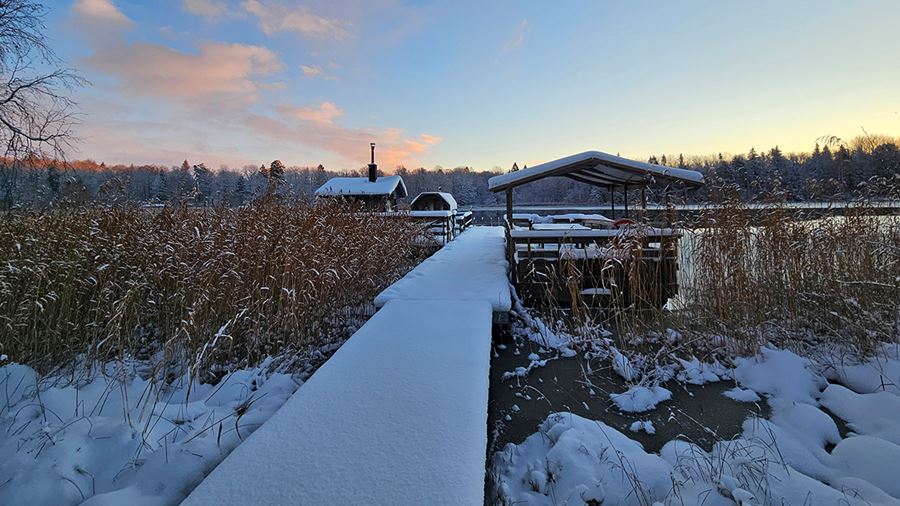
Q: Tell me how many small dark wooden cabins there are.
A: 2